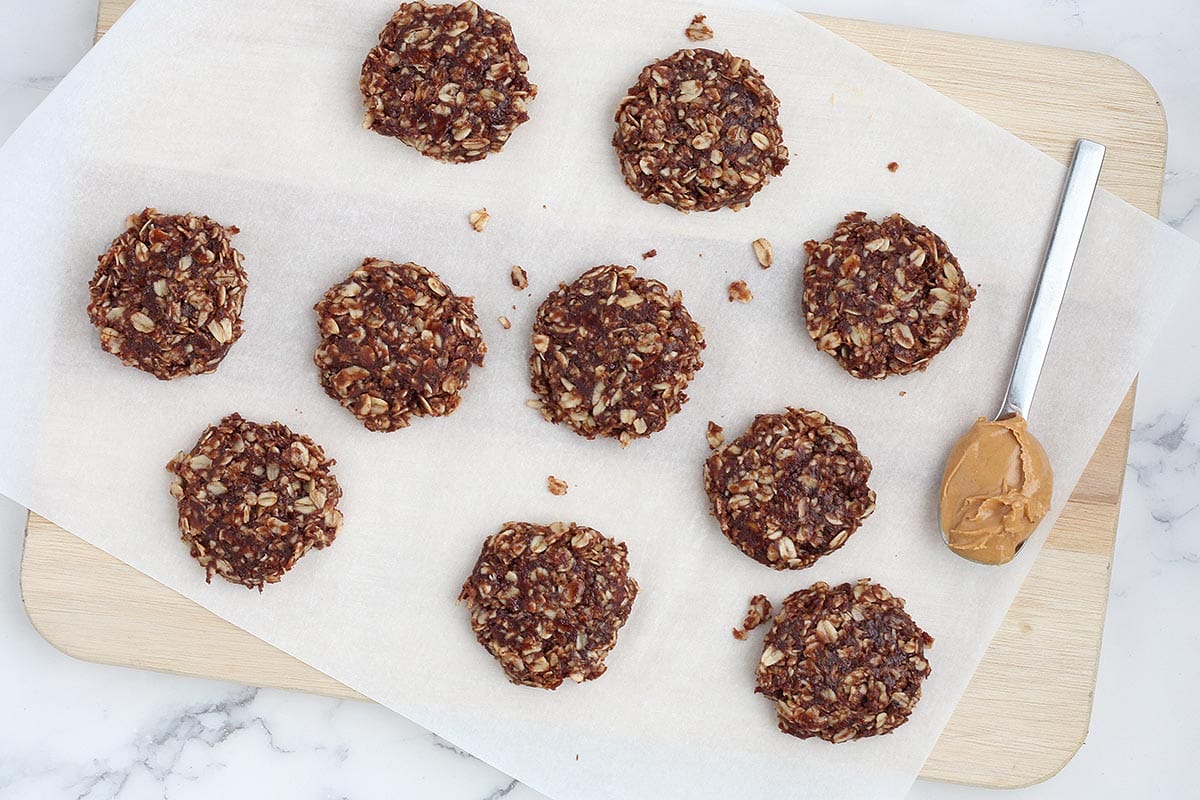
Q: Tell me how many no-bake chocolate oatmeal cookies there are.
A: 10